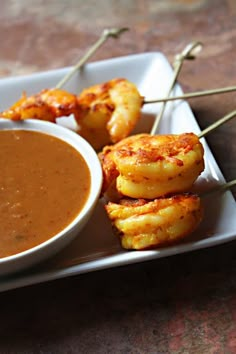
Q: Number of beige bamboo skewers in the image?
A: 5